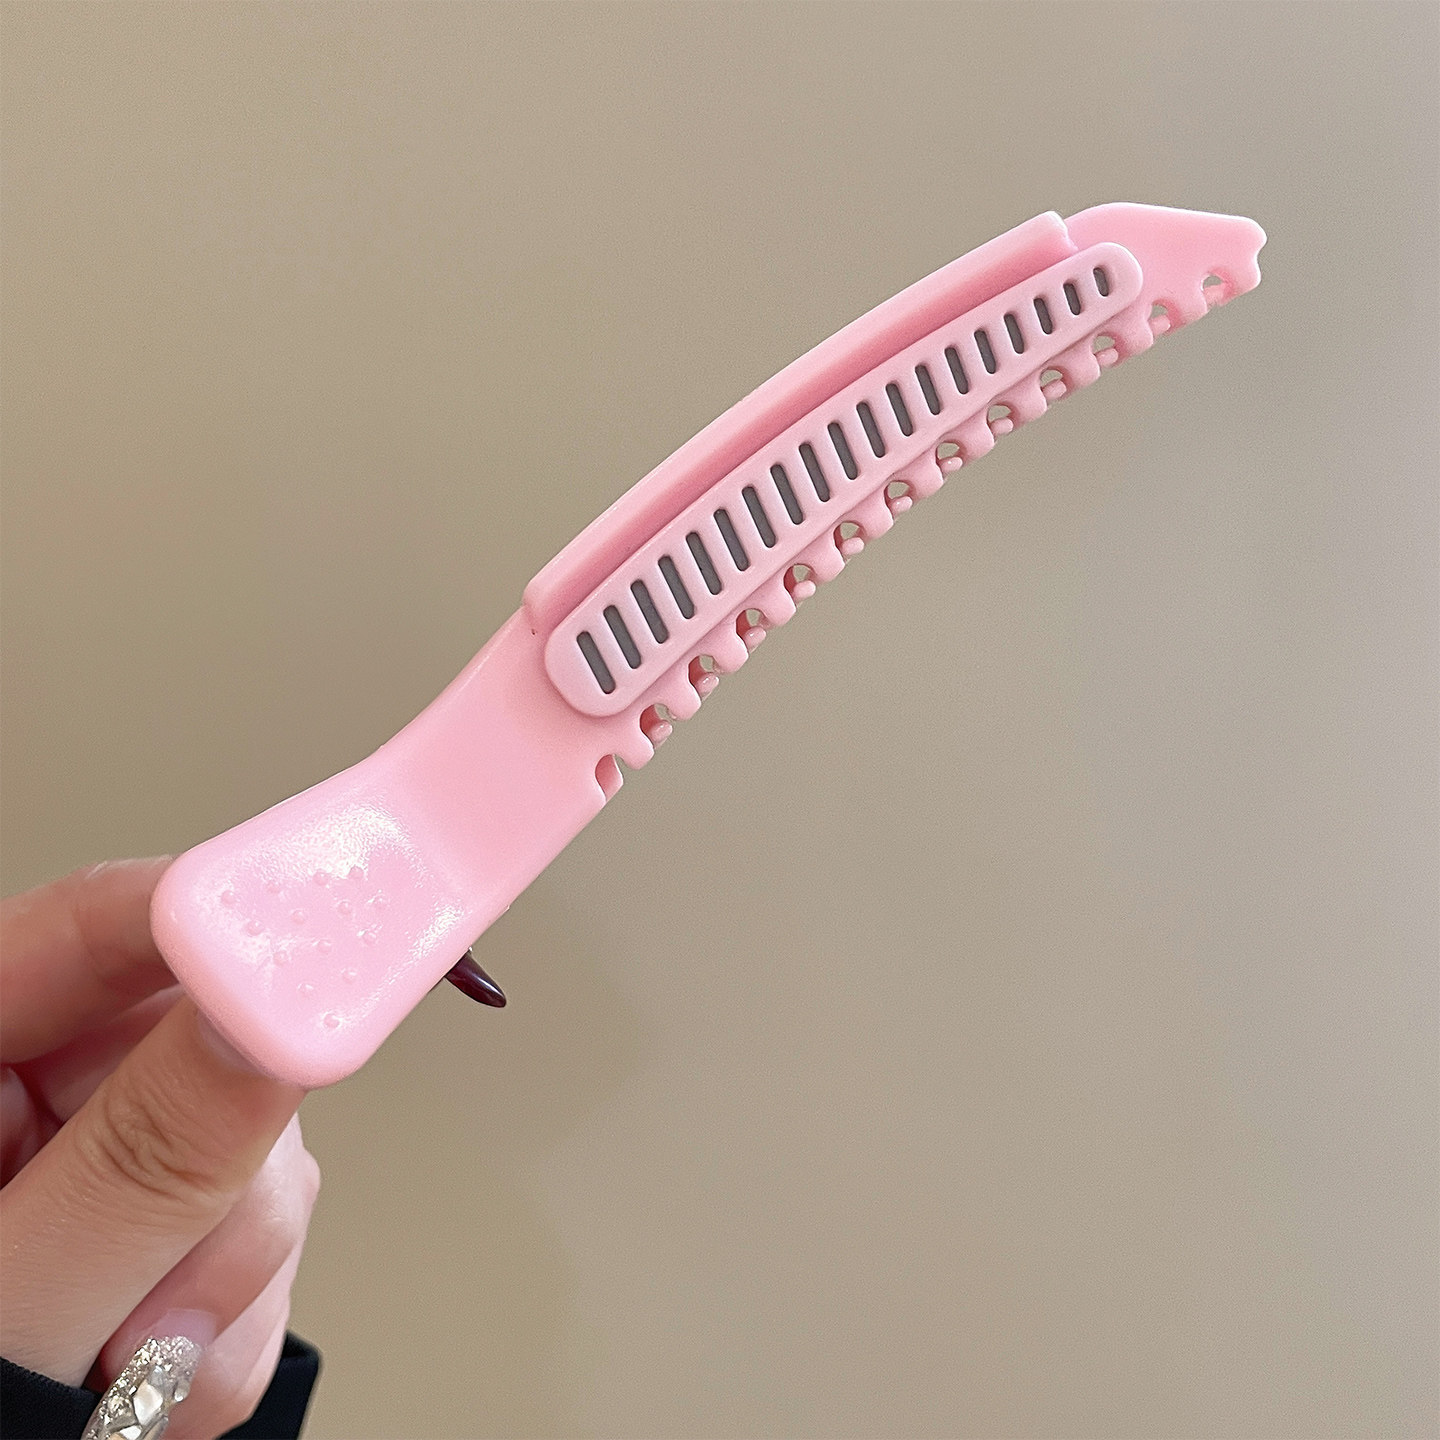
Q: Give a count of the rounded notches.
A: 13